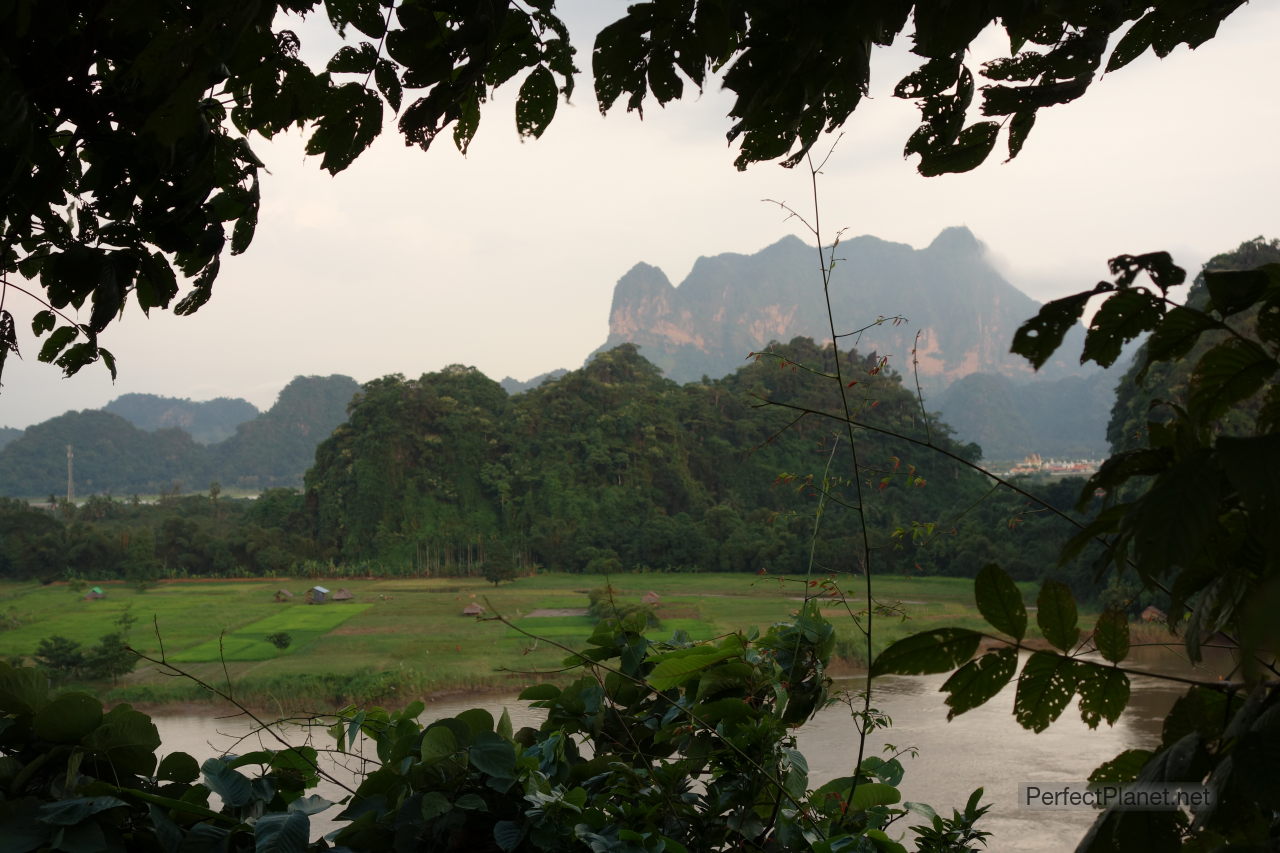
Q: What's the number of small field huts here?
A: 7